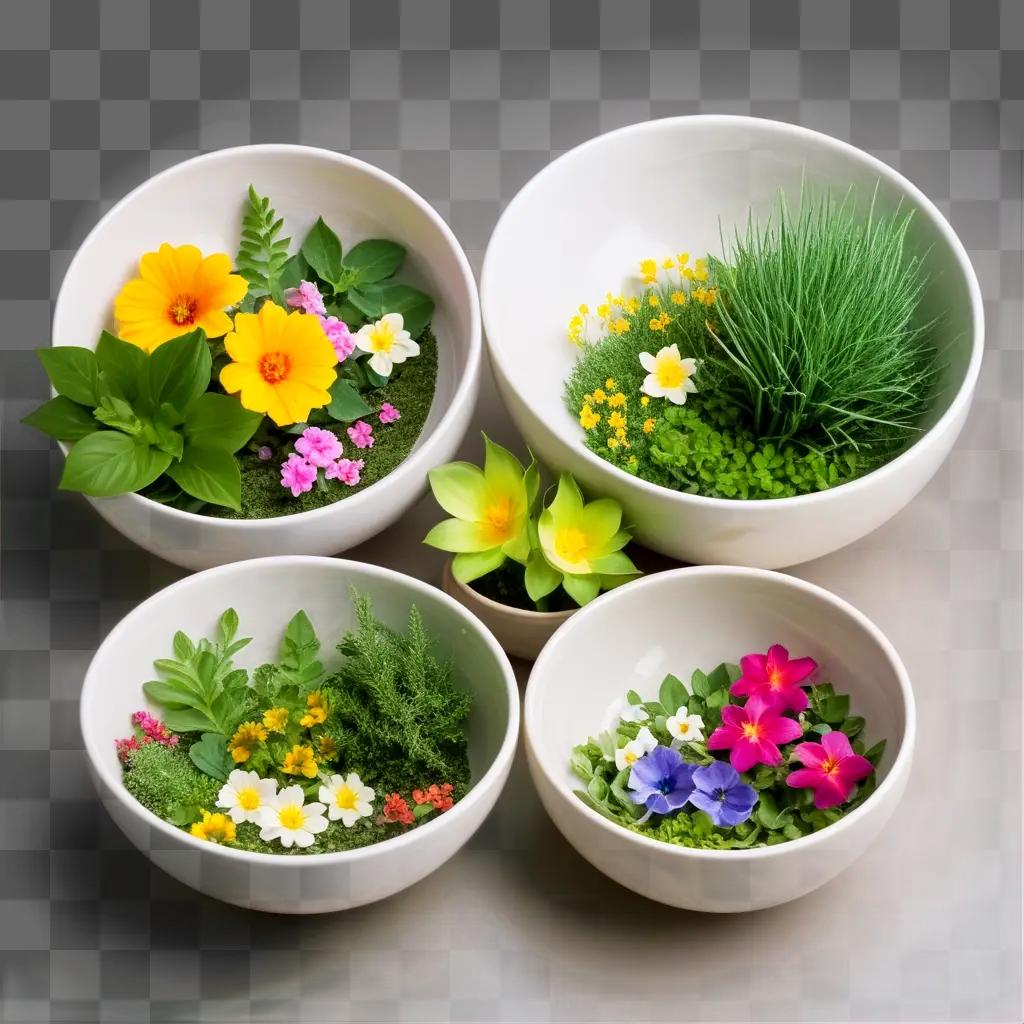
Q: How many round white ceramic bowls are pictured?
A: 4